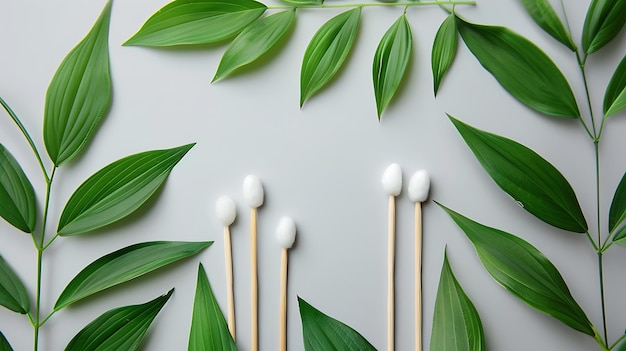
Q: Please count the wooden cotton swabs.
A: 5